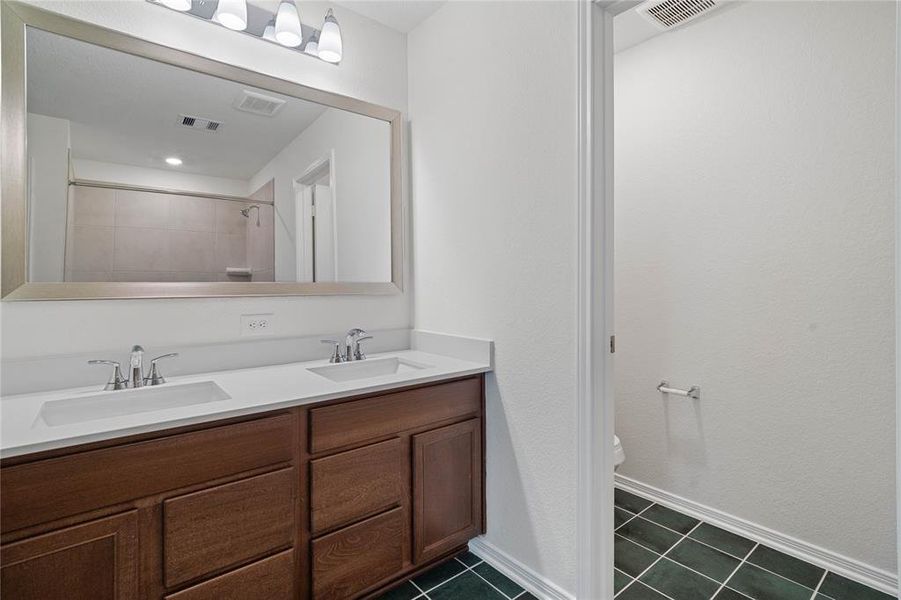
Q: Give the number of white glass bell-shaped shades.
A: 4